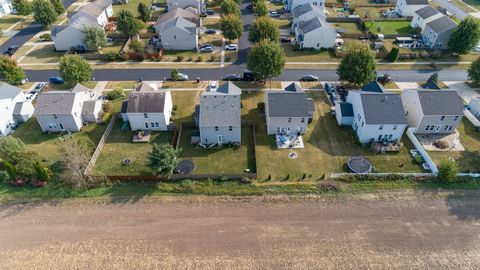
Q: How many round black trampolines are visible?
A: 2